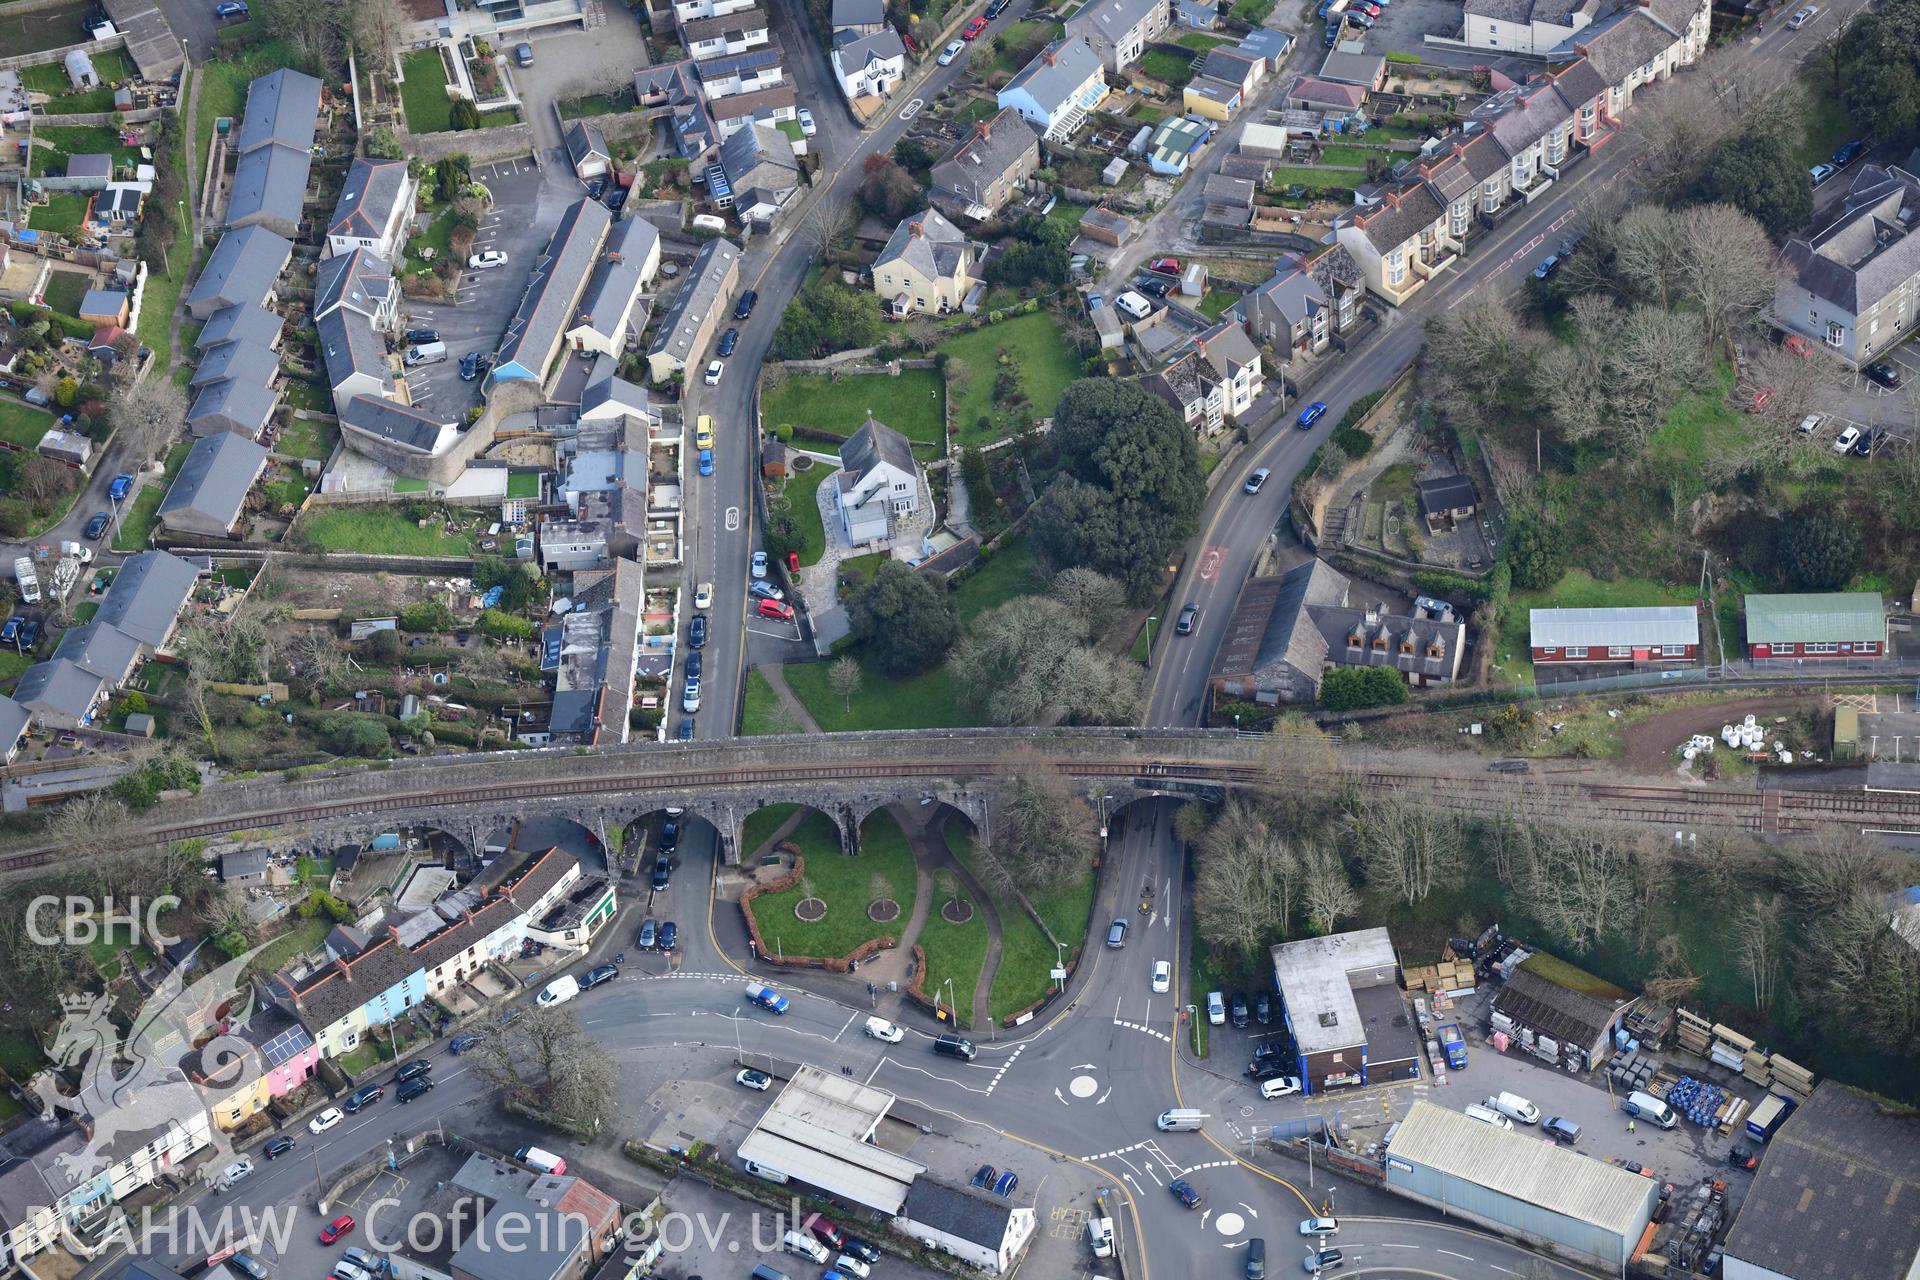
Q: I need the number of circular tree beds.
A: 3